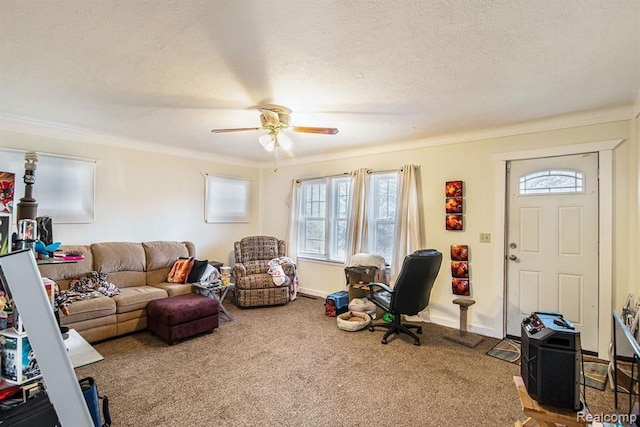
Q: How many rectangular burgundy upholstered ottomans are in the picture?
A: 1